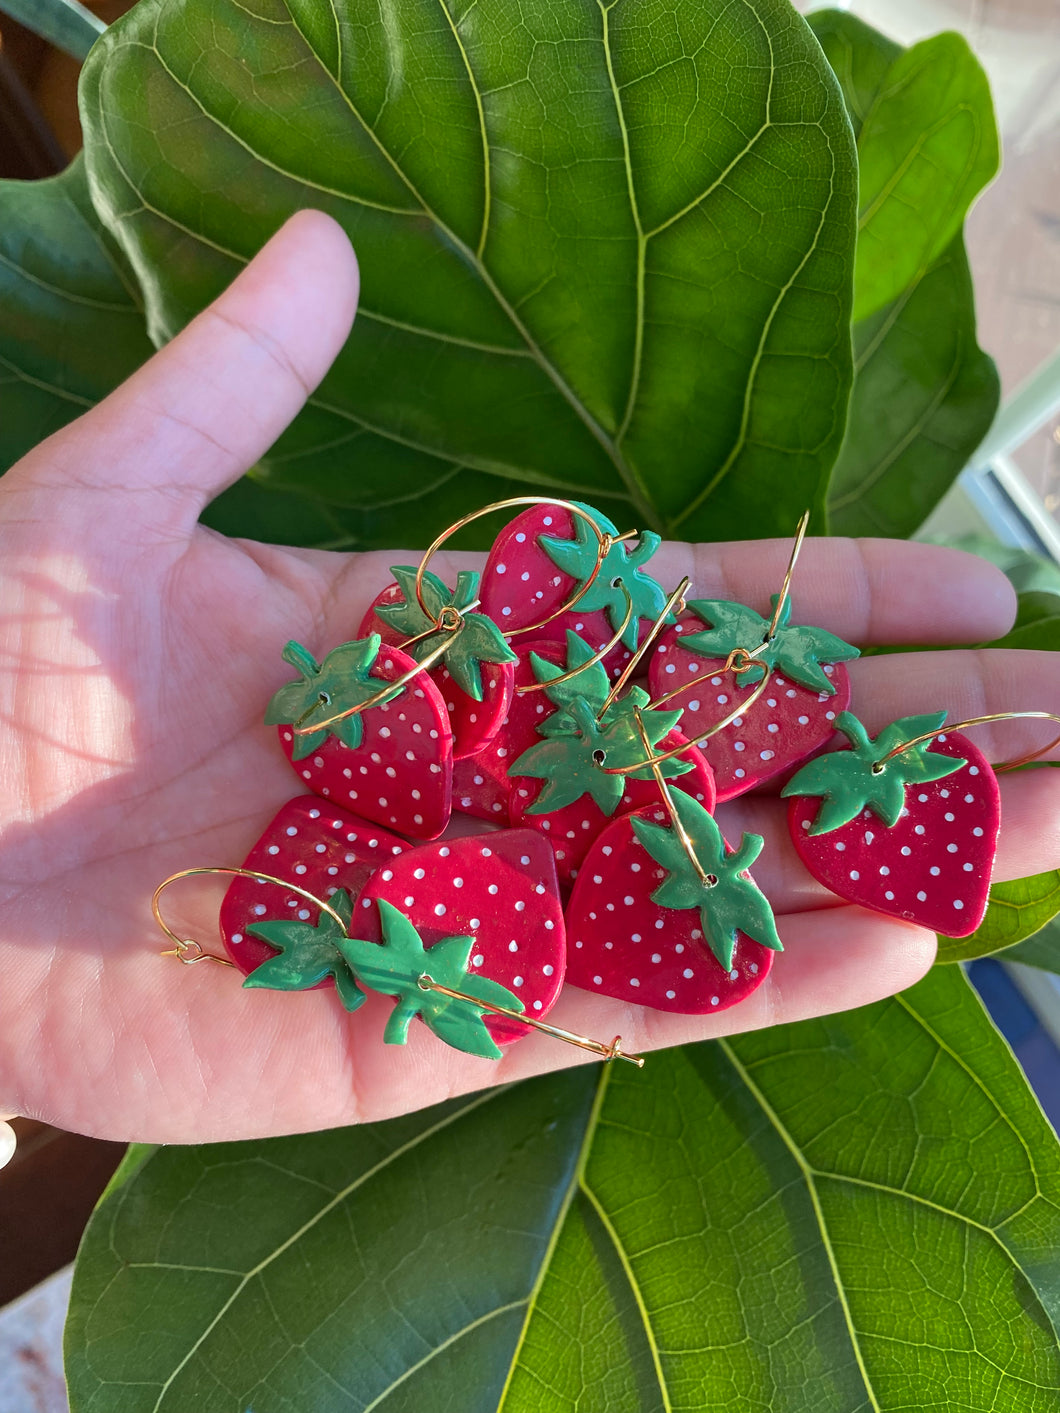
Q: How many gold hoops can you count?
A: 10